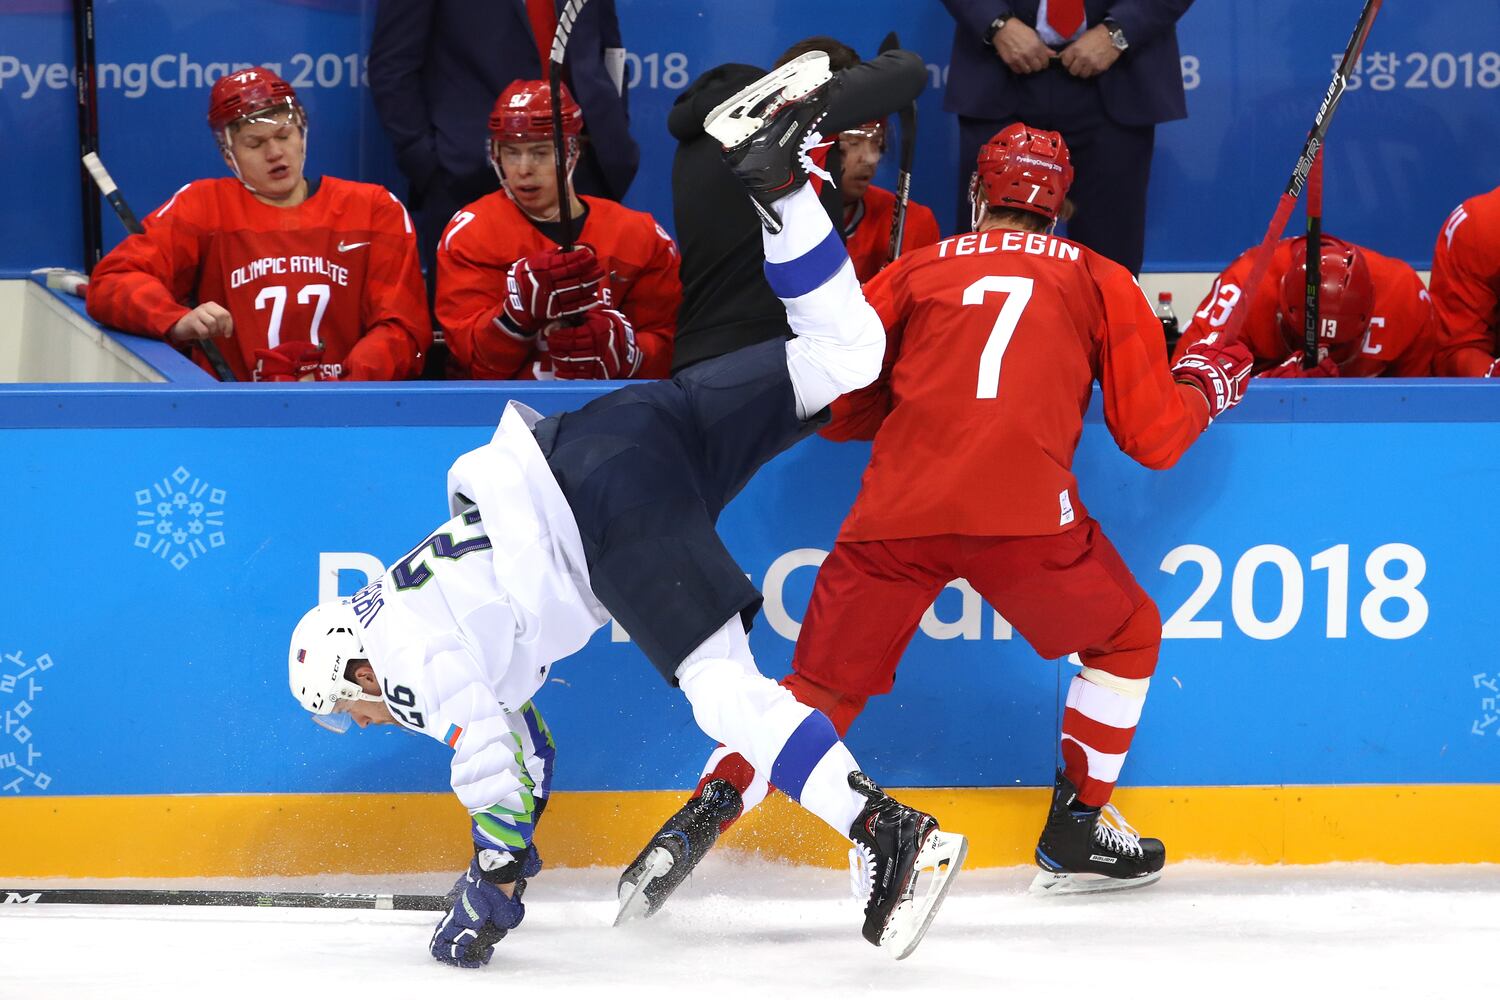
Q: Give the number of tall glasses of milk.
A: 0